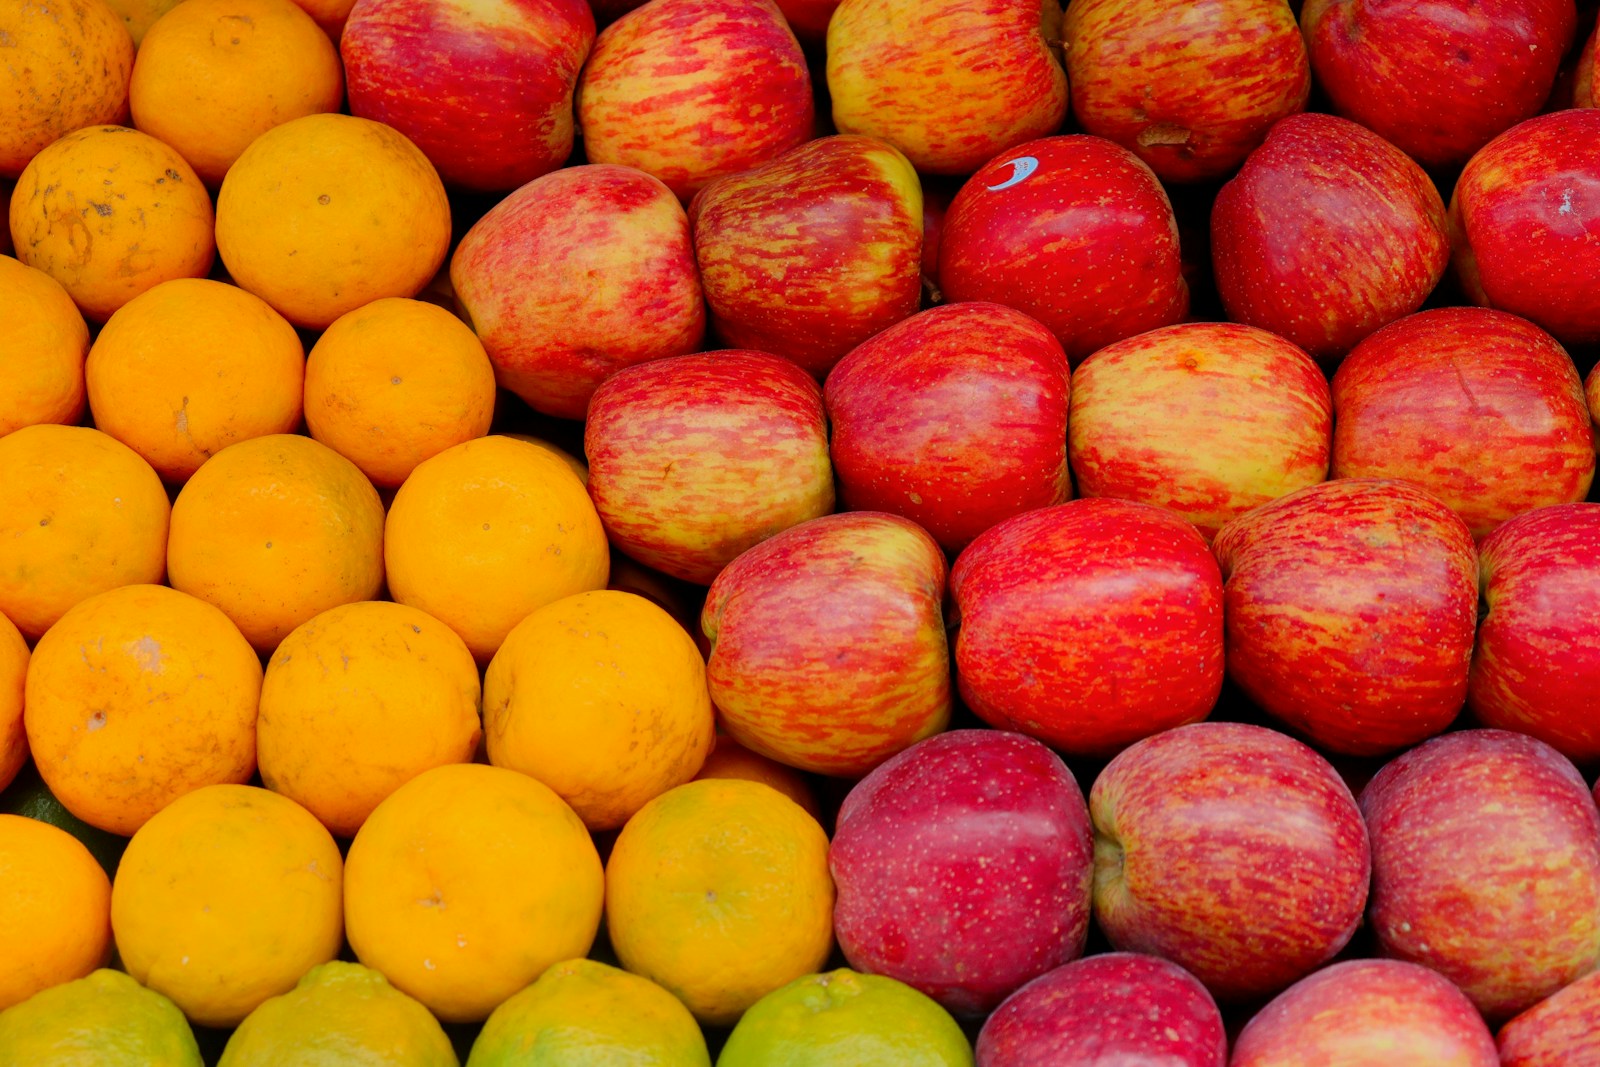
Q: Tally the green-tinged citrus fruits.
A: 4